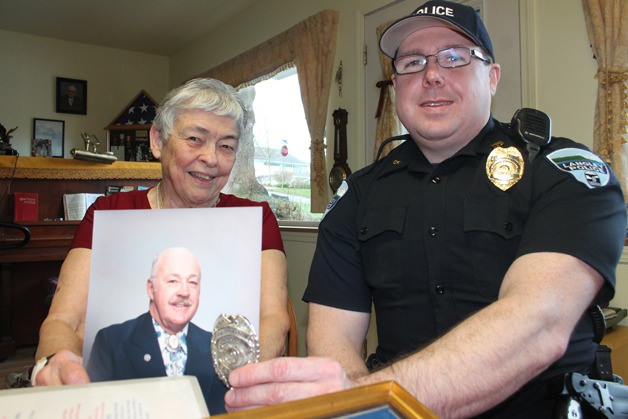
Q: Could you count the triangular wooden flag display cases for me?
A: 1